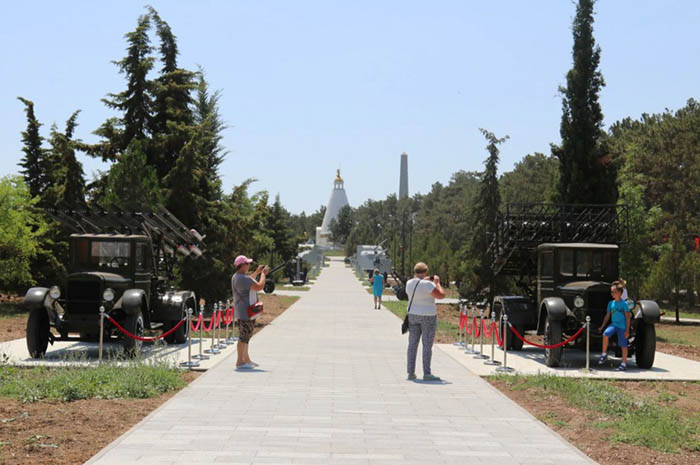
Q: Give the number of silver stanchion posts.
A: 14